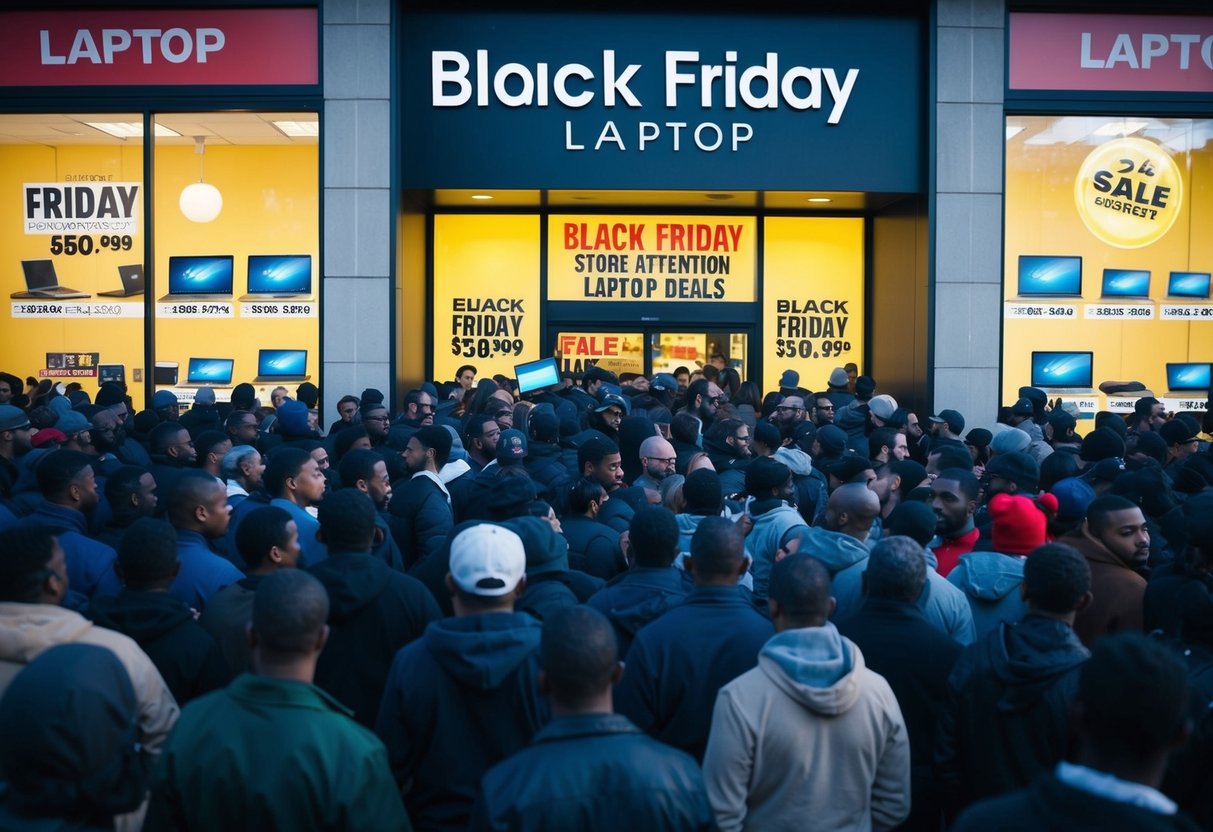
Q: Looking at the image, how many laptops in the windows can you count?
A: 11